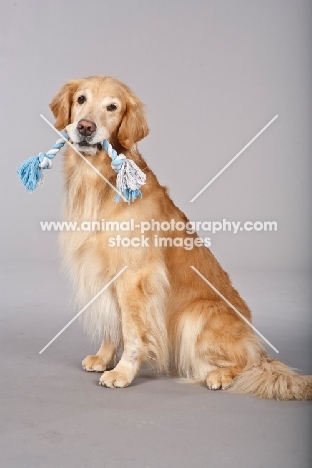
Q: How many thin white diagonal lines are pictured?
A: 4